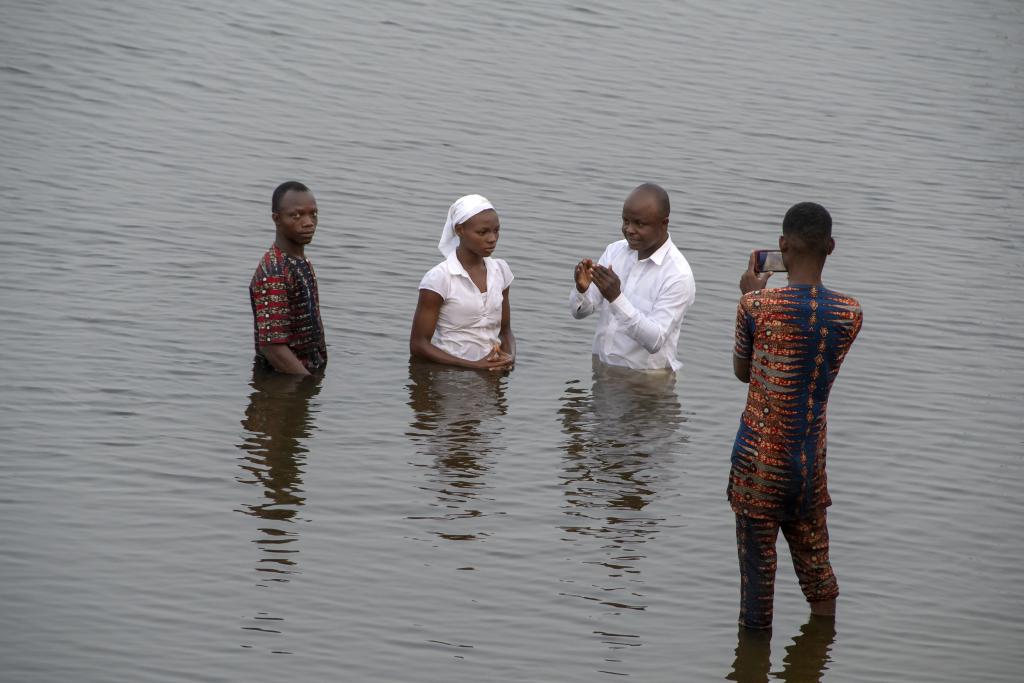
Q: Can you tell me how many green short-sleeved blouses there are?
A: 0